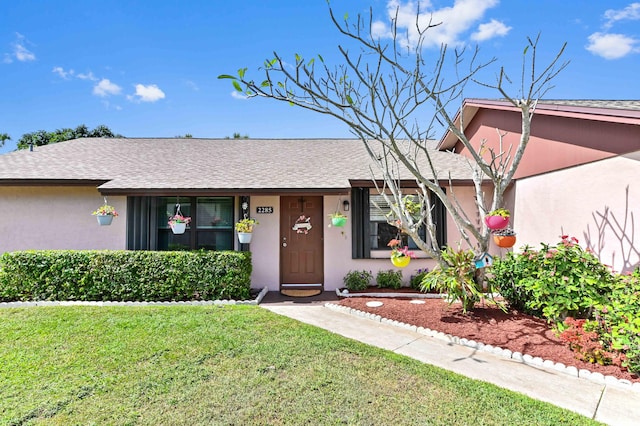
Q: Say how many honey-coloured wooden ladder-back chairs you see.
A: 0